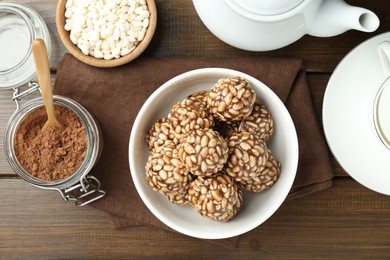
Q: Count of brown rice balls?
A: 11